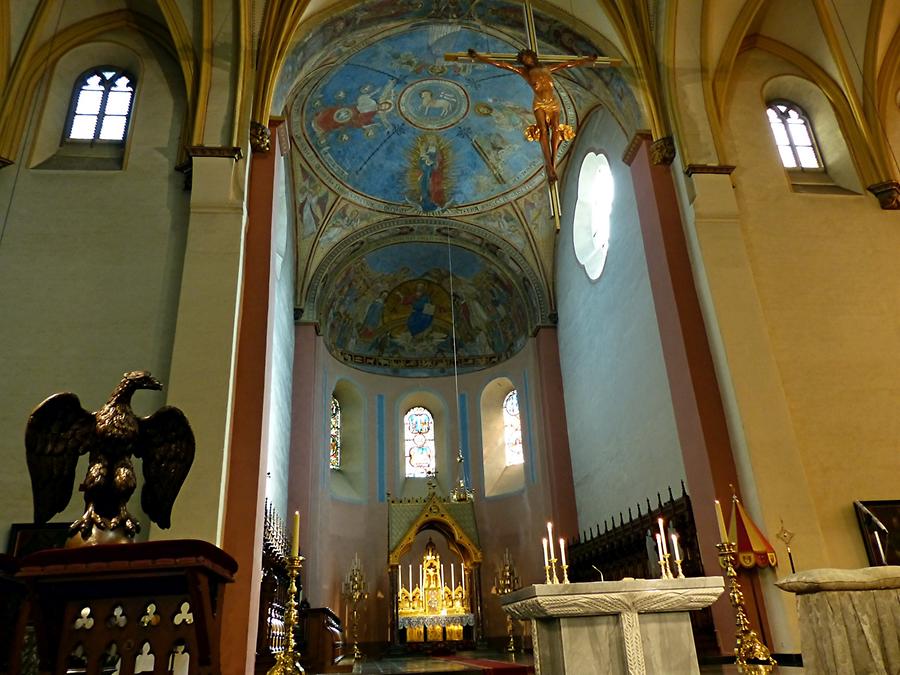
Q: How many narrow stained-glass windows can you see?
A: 3